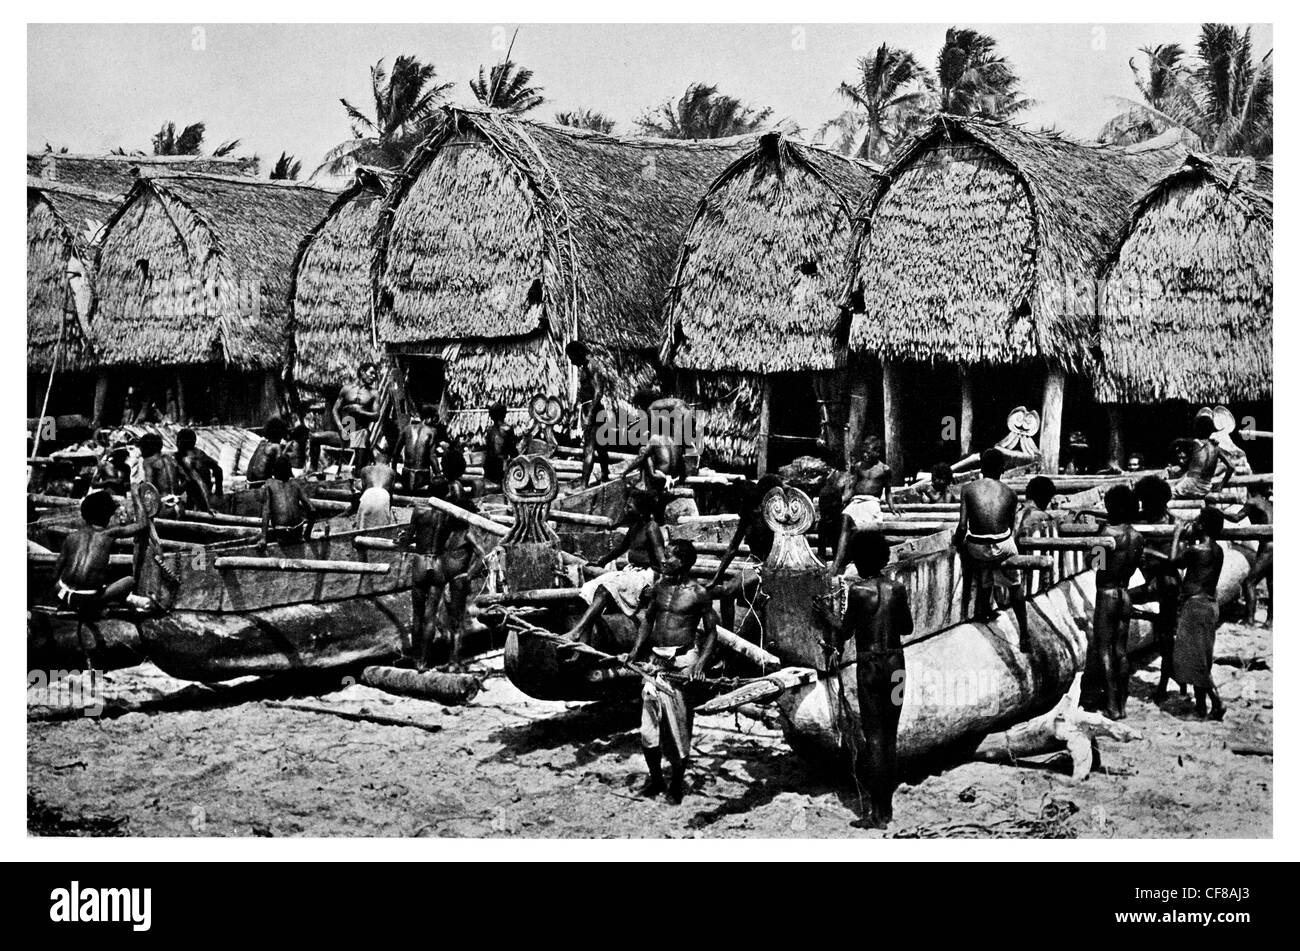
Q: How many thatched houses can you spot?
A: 7